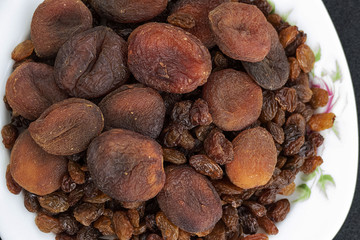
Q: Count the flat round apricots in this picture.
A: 15